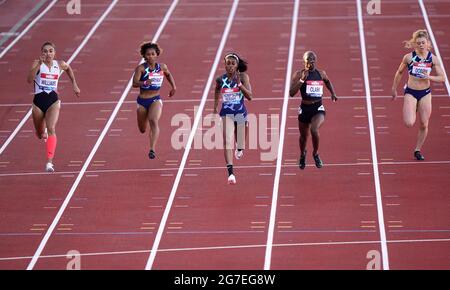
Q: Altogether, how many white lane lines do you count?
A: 7